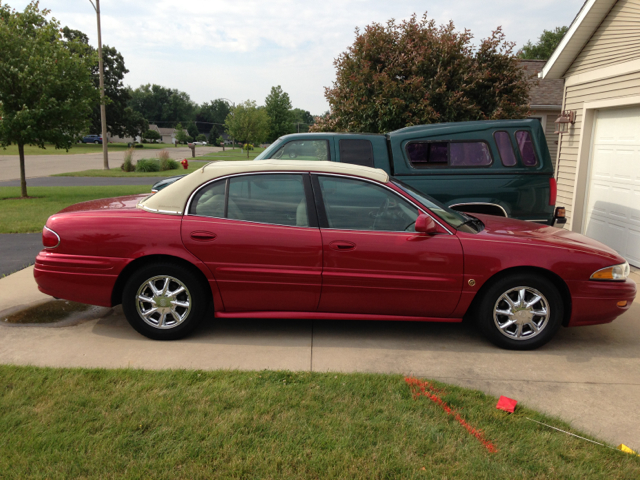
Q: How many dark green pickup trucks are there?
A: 1